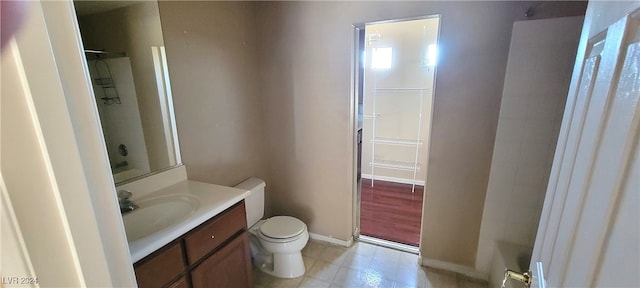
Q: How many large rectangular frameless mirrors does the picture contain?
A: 1